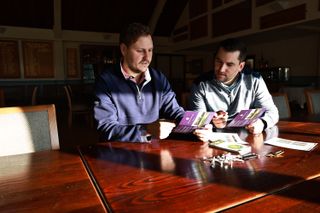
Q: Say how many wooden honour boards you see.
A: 3